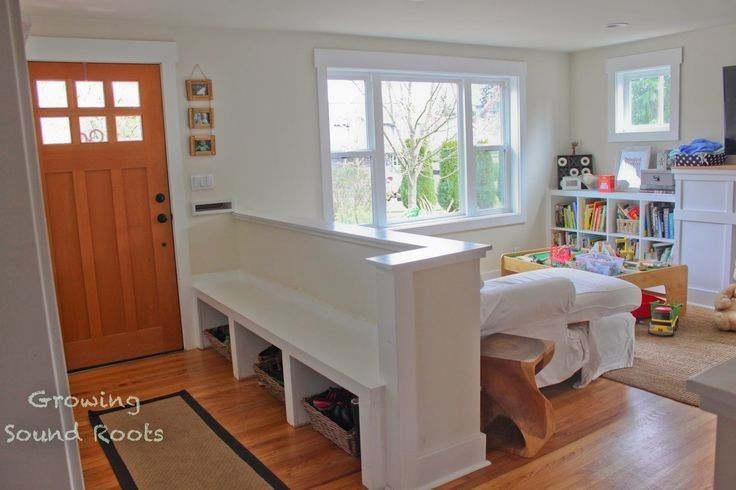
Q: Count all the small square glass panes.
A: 6